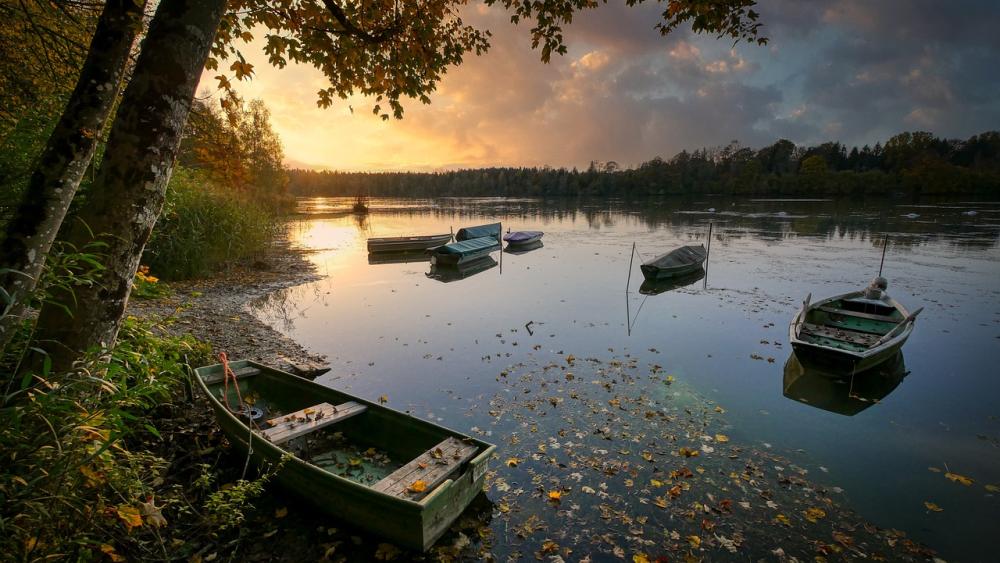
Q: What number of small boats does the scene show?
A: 7